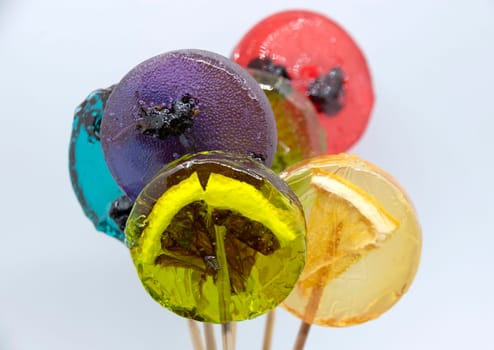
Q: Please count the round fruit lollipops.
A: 6